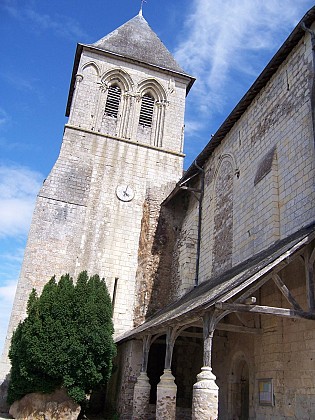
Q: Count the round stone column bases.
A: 3